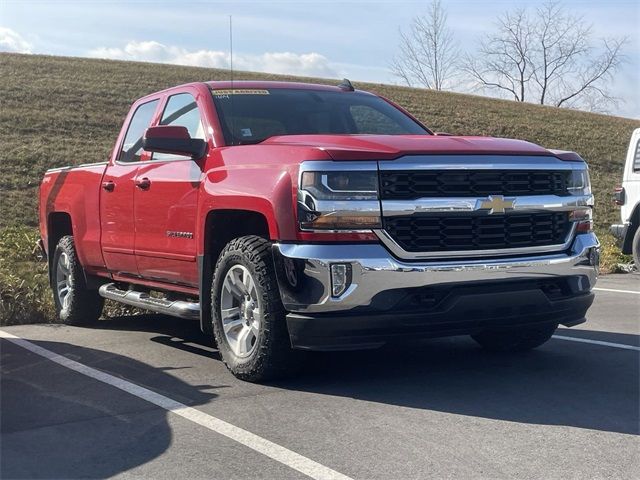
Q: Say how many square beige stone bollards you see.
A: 0